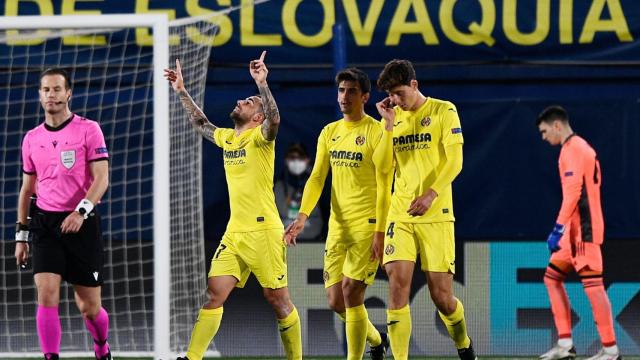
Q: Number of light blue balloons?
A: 0